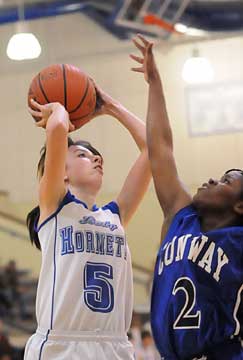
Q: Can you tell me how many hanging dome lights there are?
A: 2